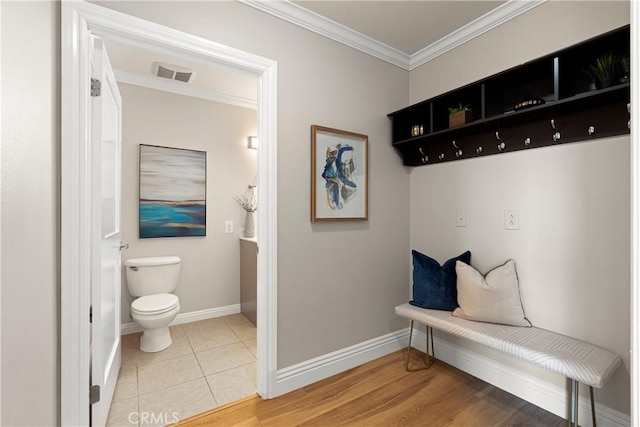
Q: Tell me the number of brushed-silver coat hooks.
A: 9